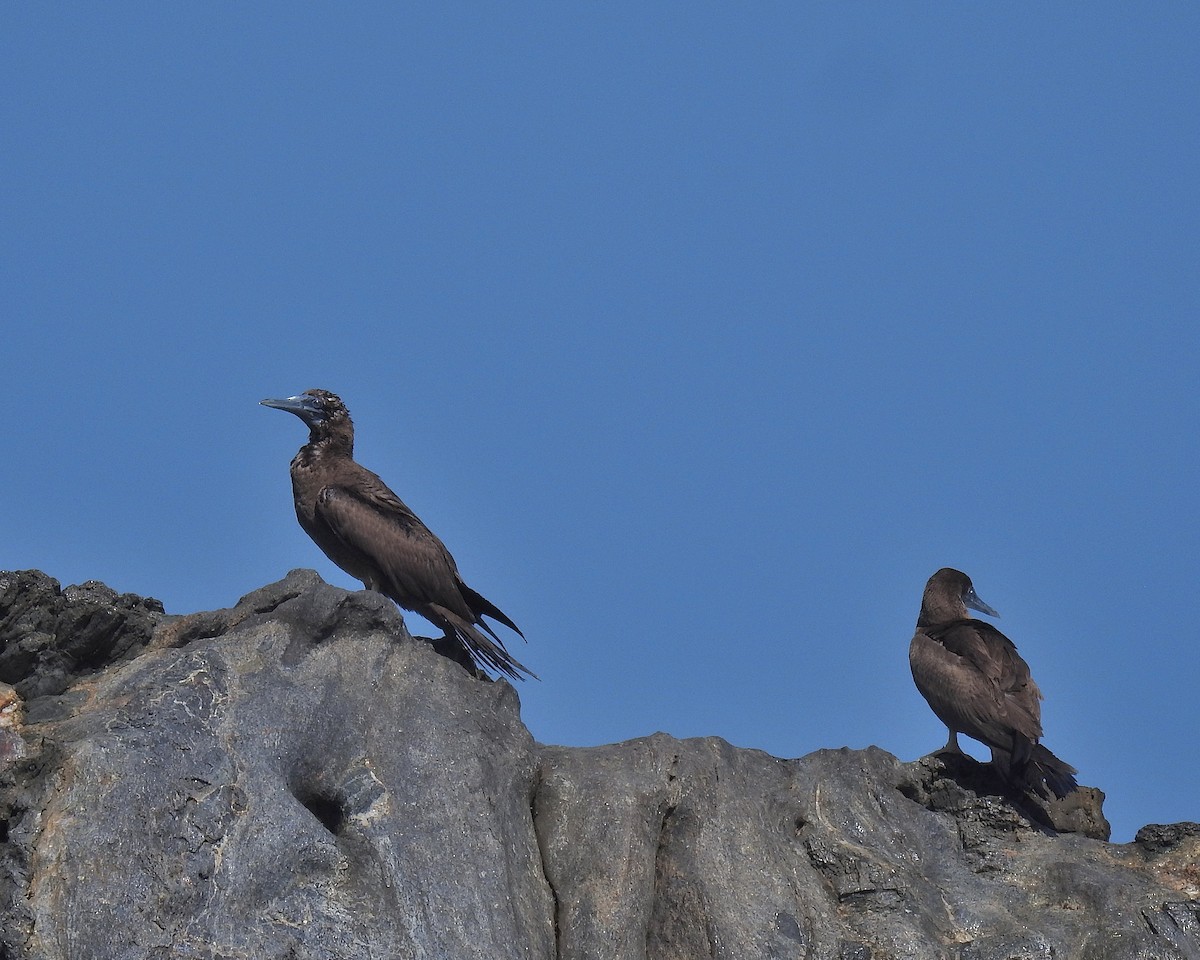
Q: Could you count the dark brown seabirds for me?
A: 2